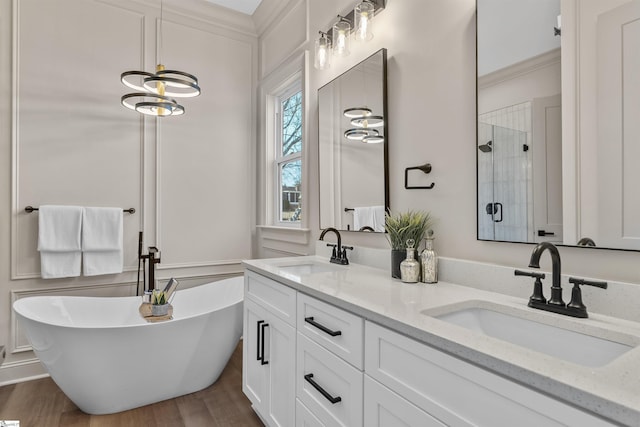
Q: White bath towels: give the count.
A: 2